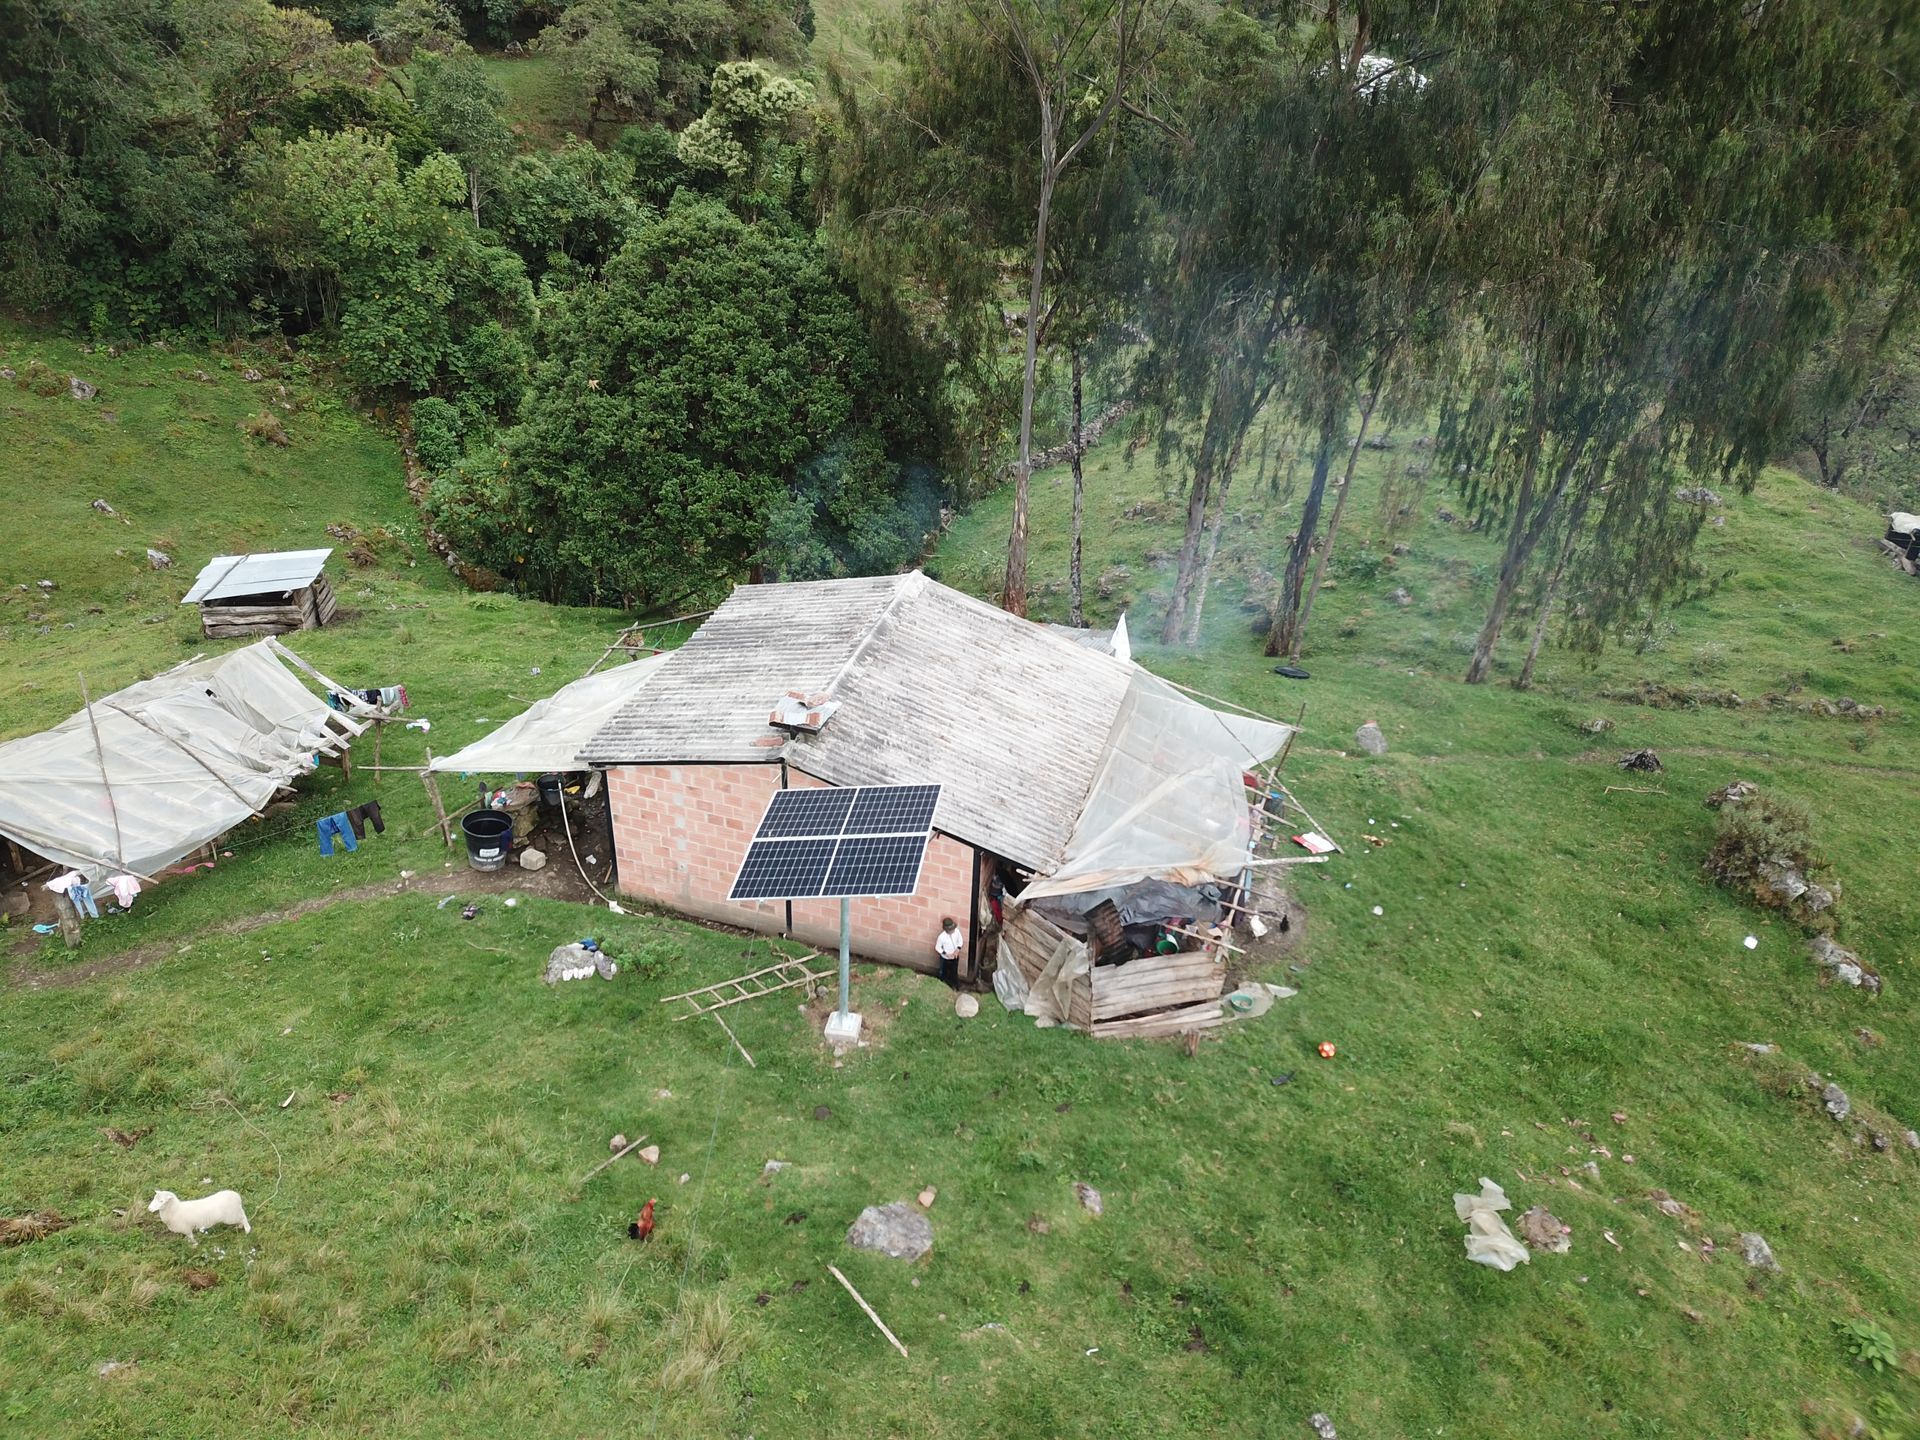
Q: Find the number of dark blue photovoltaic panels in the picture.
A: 4